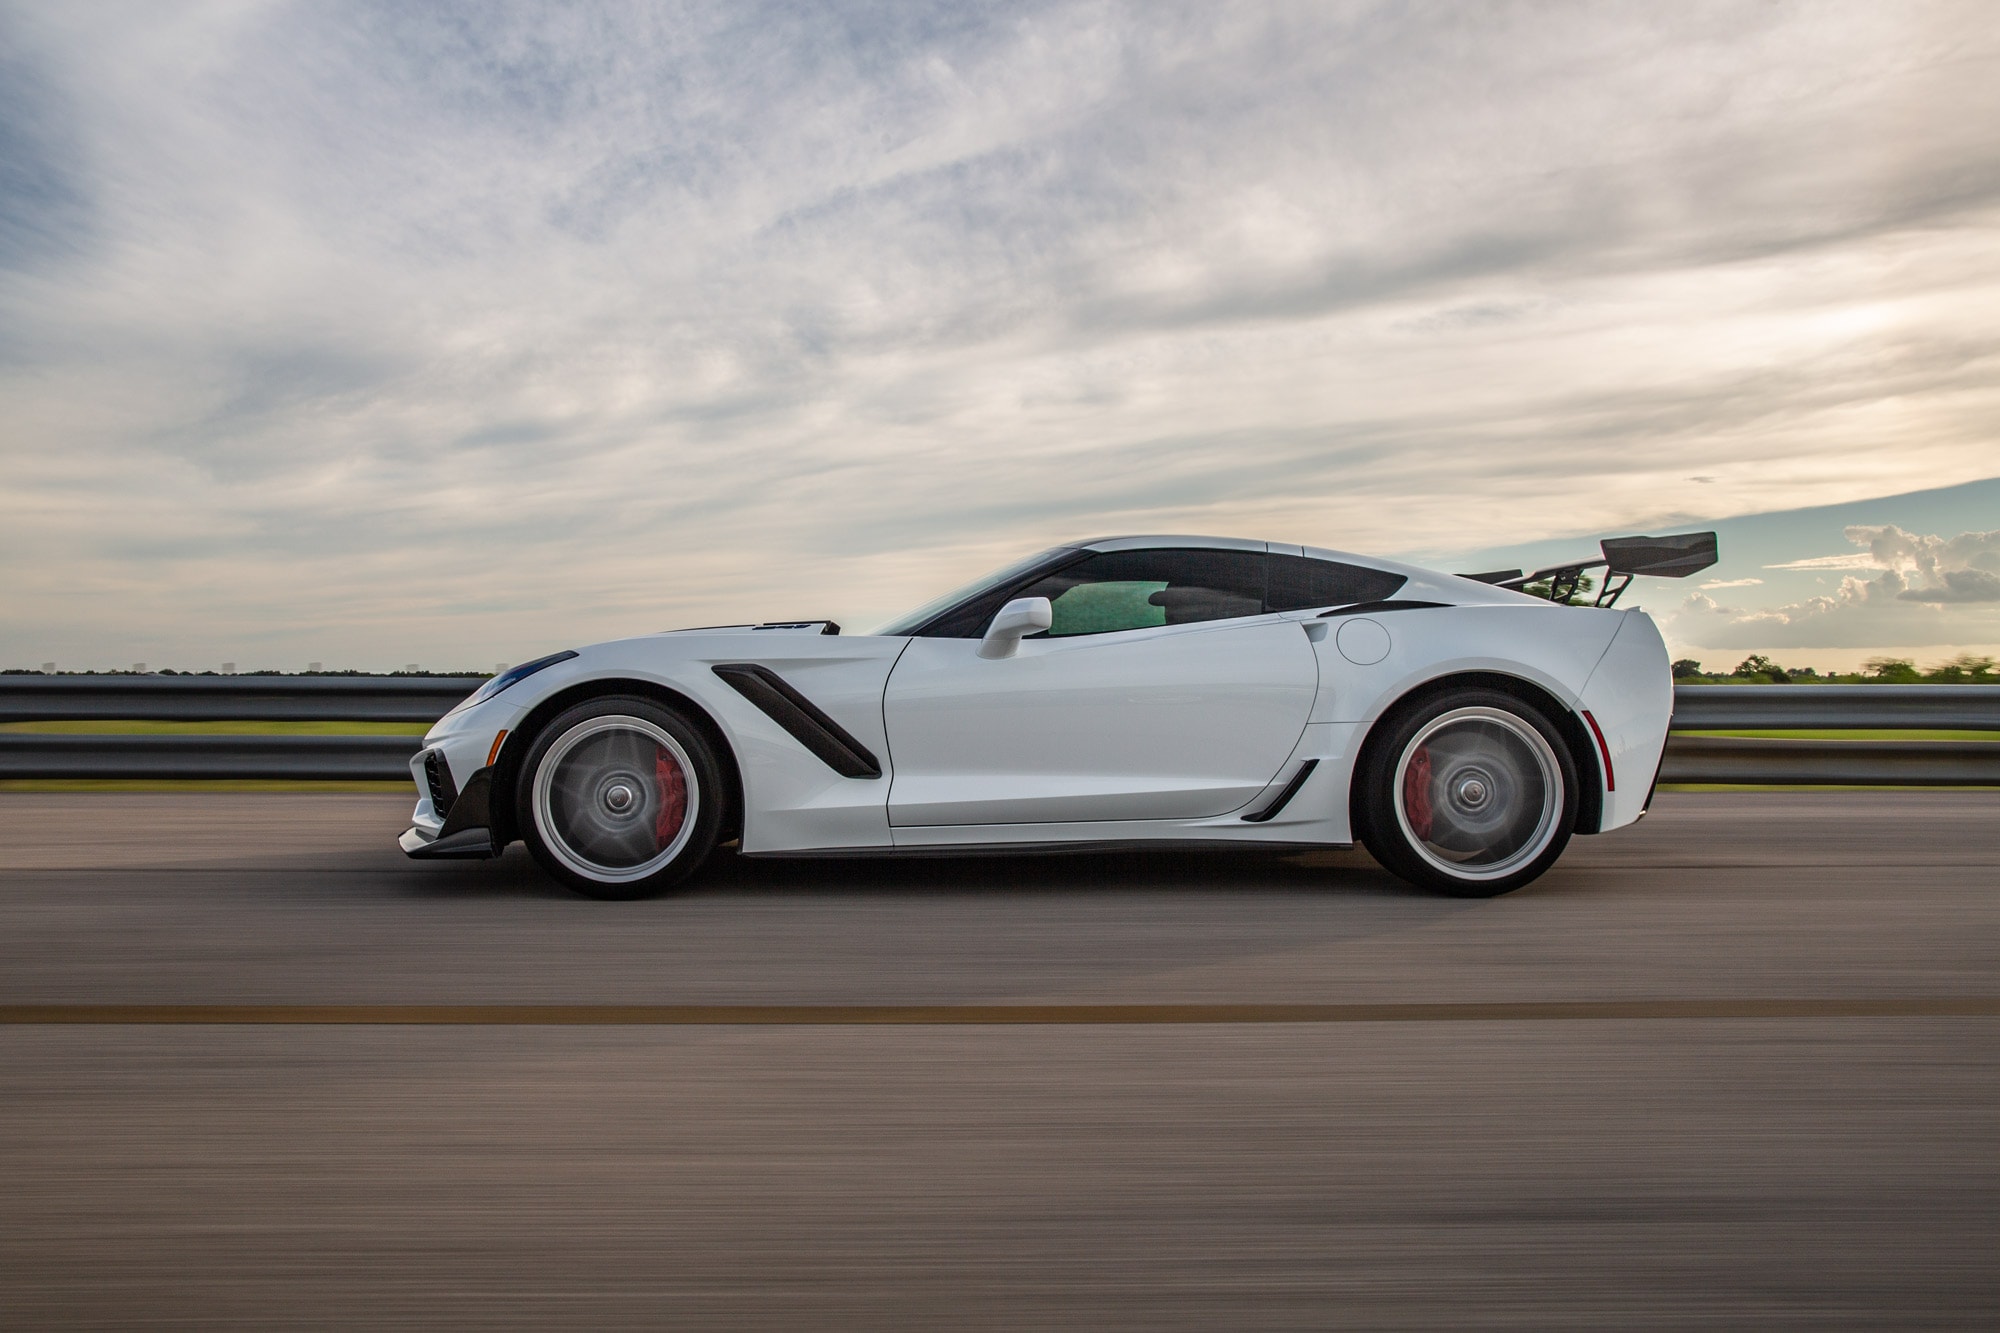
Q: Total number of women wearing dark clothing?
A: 0